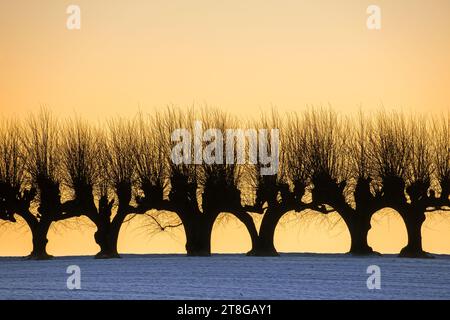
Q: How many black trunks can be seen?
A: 6